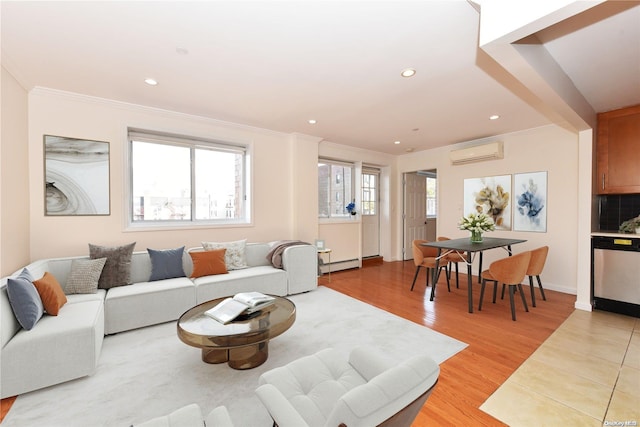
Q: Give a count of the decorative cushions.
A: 7